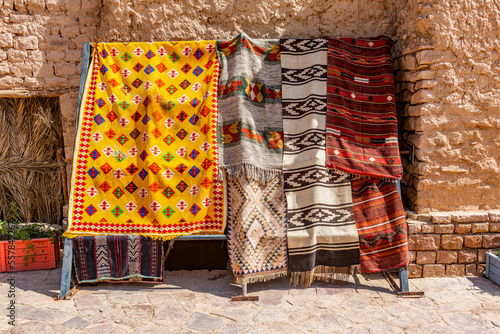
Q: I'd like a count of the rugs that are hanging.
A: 7